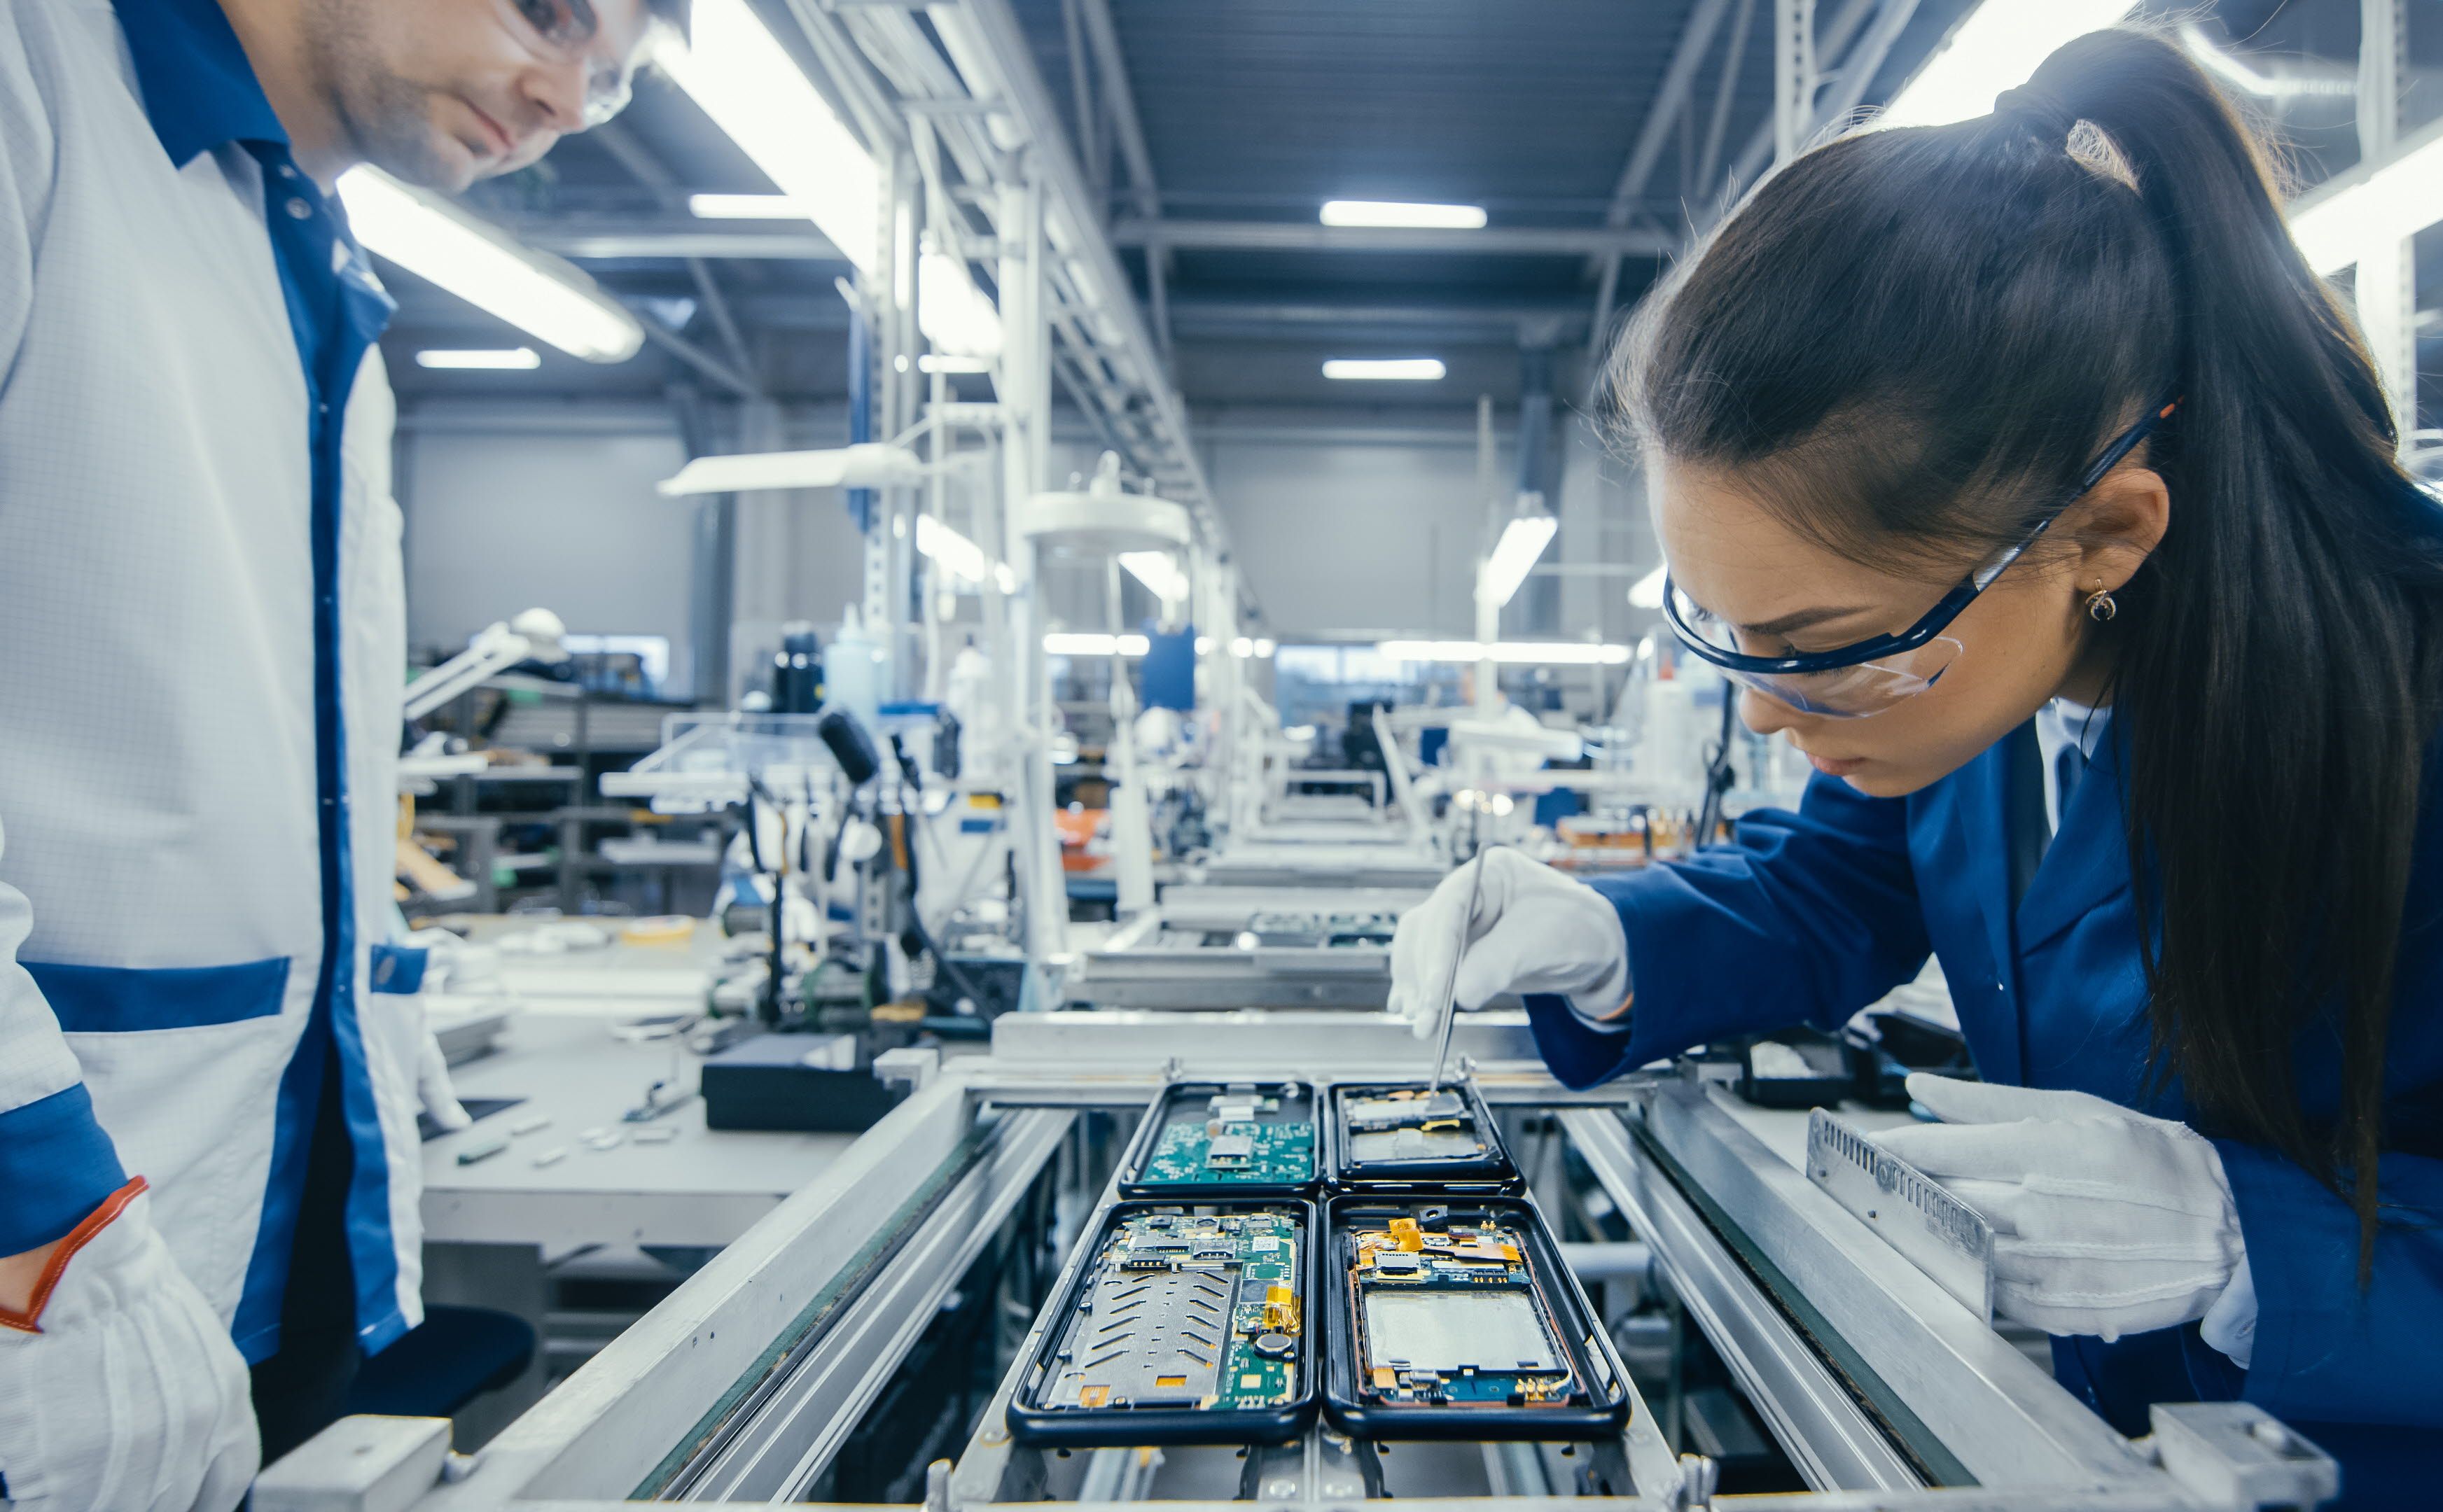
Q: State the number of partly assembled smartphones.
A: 4